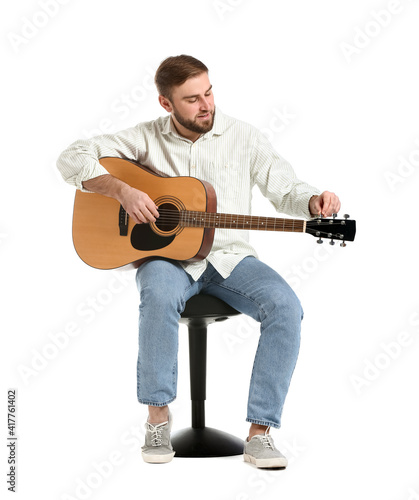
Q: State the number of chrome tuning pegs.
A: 6